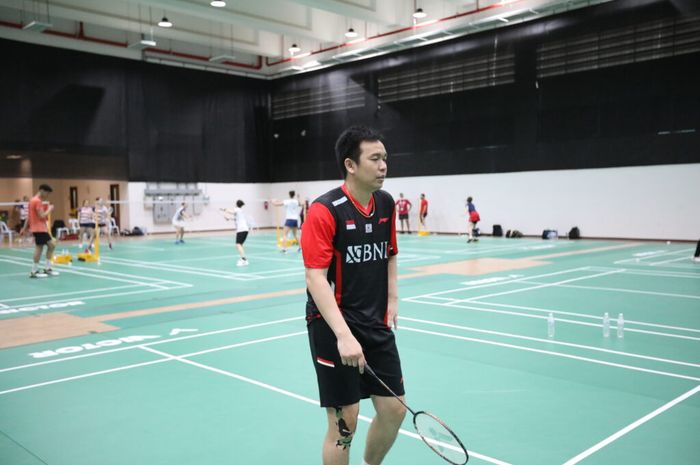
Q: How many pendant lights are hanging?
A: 5